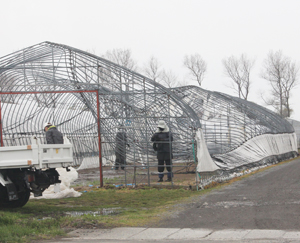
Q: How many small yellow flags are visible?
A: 0